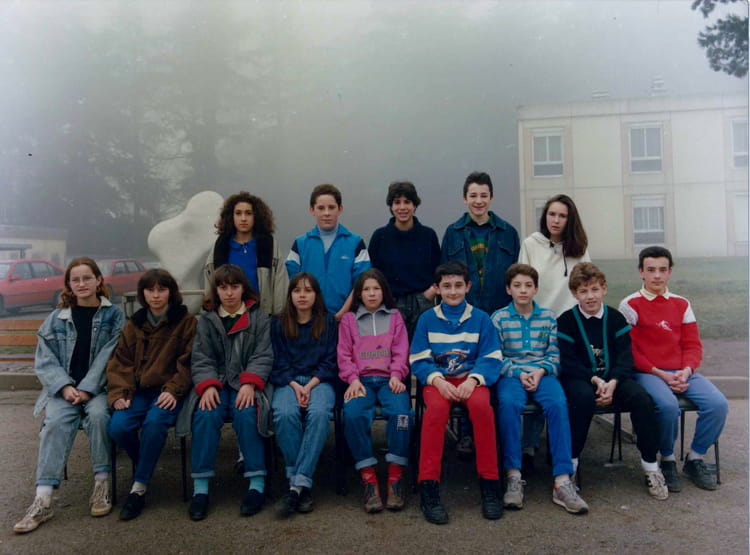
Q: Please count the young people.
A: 14